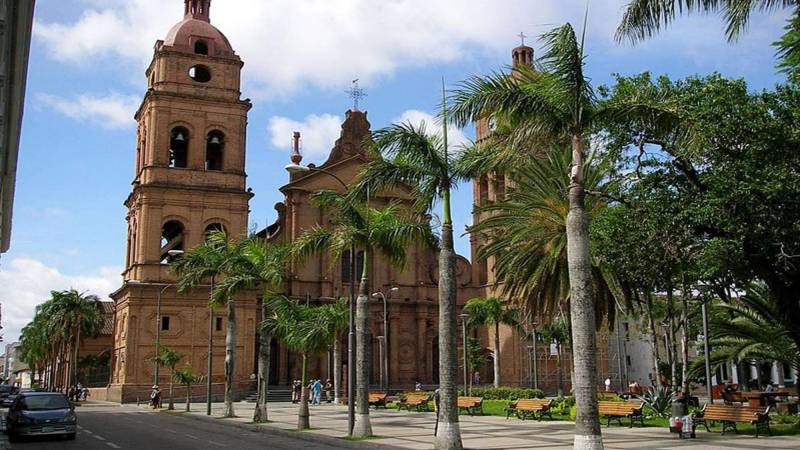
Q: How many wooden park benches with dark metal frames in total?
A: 6